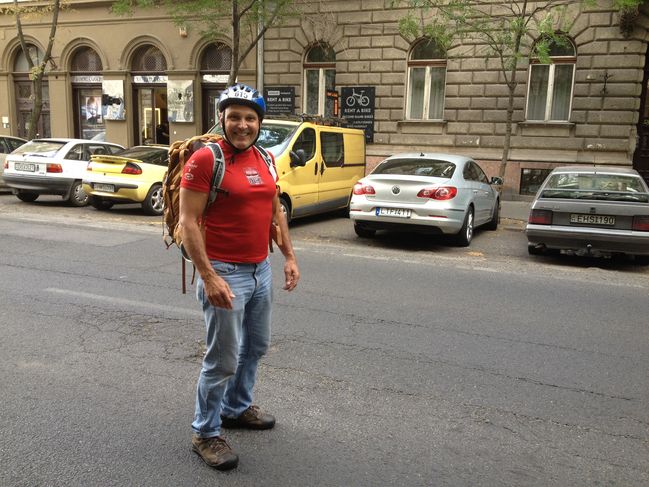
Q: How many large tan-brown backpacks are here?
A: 1